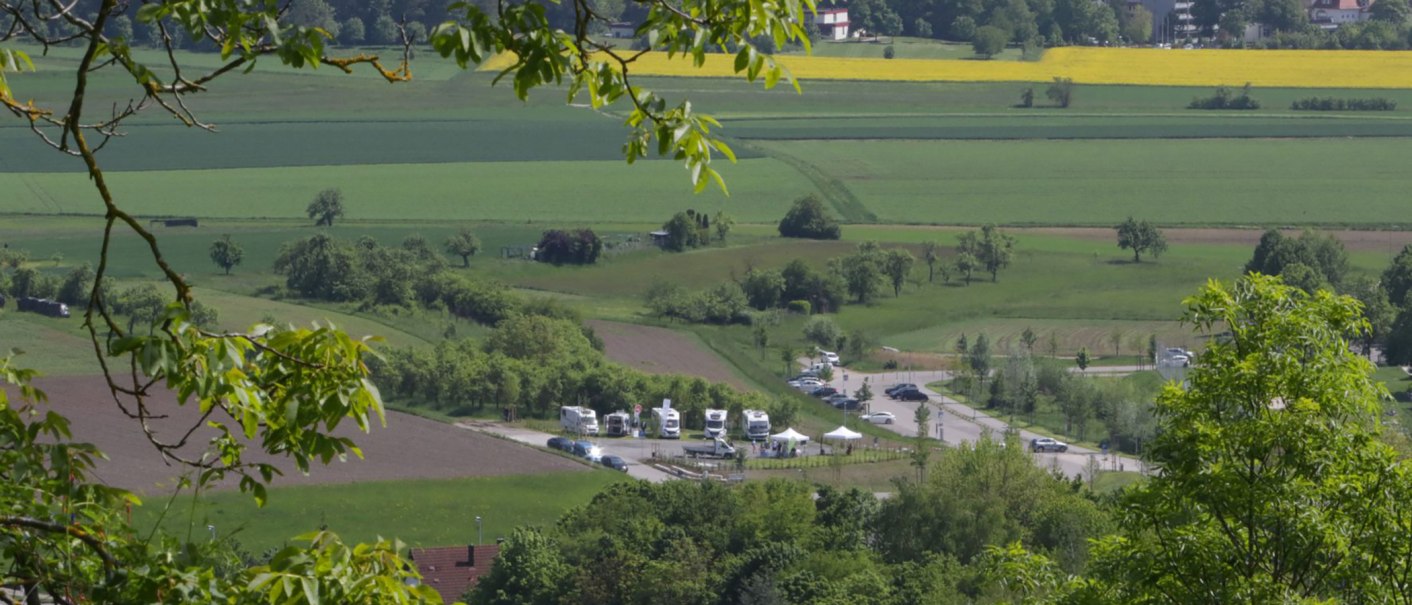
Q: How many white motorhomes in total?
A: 5